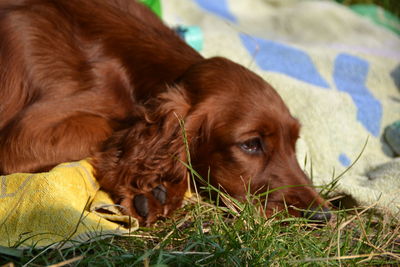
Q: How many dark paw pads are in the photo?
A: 2